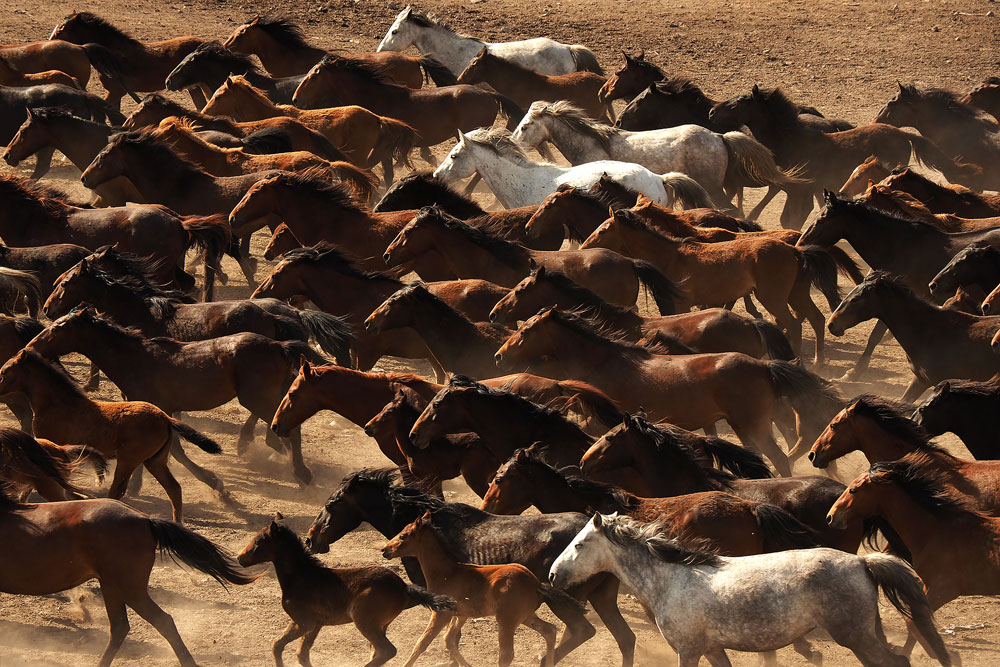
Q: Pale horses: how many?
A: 4